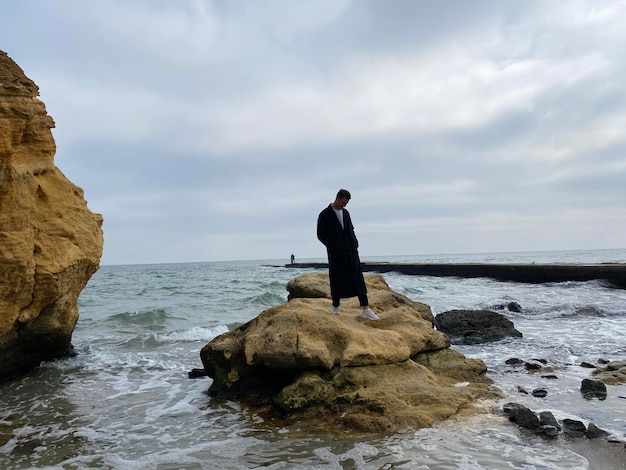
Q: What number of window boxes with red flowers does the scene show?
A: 0